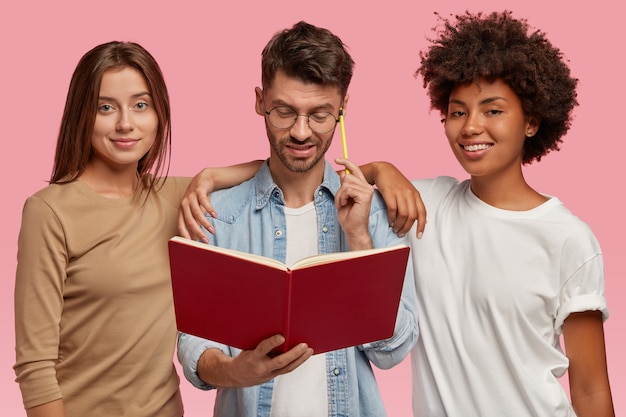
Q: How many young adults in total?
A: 3